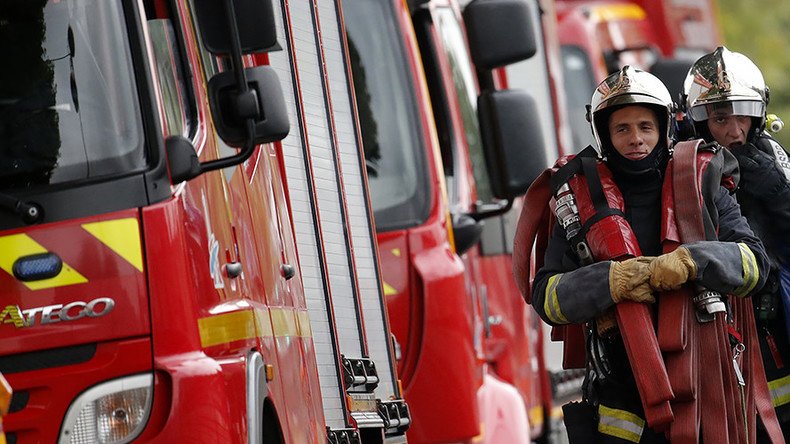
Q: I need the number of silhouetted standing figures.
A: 0